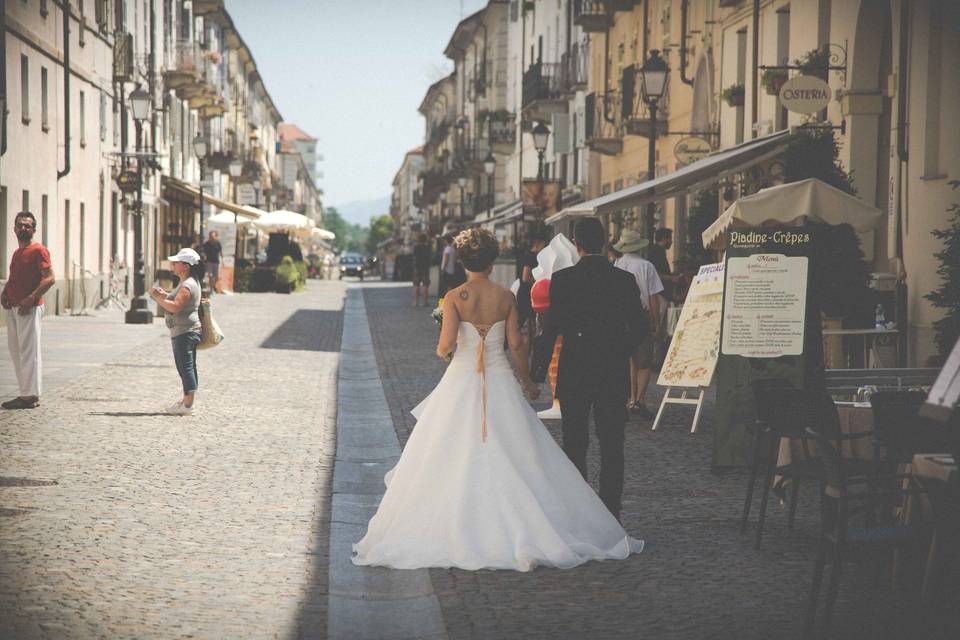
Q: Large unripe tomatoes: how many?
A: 0